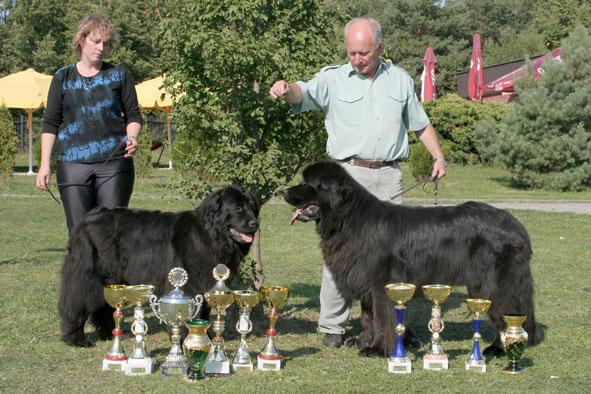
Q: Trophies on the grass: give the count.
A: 11